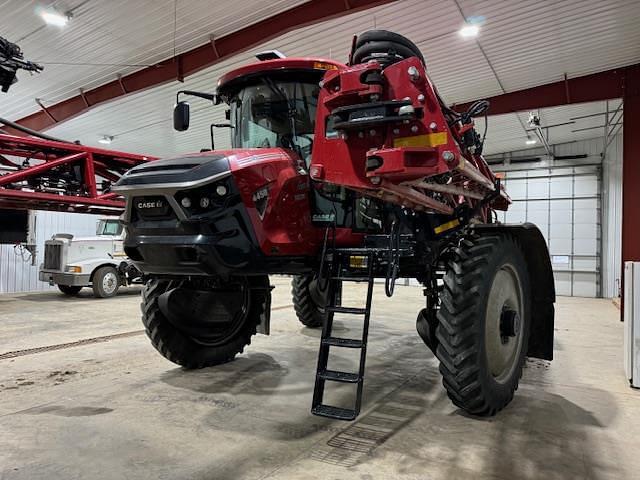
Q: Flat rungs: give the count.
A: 5